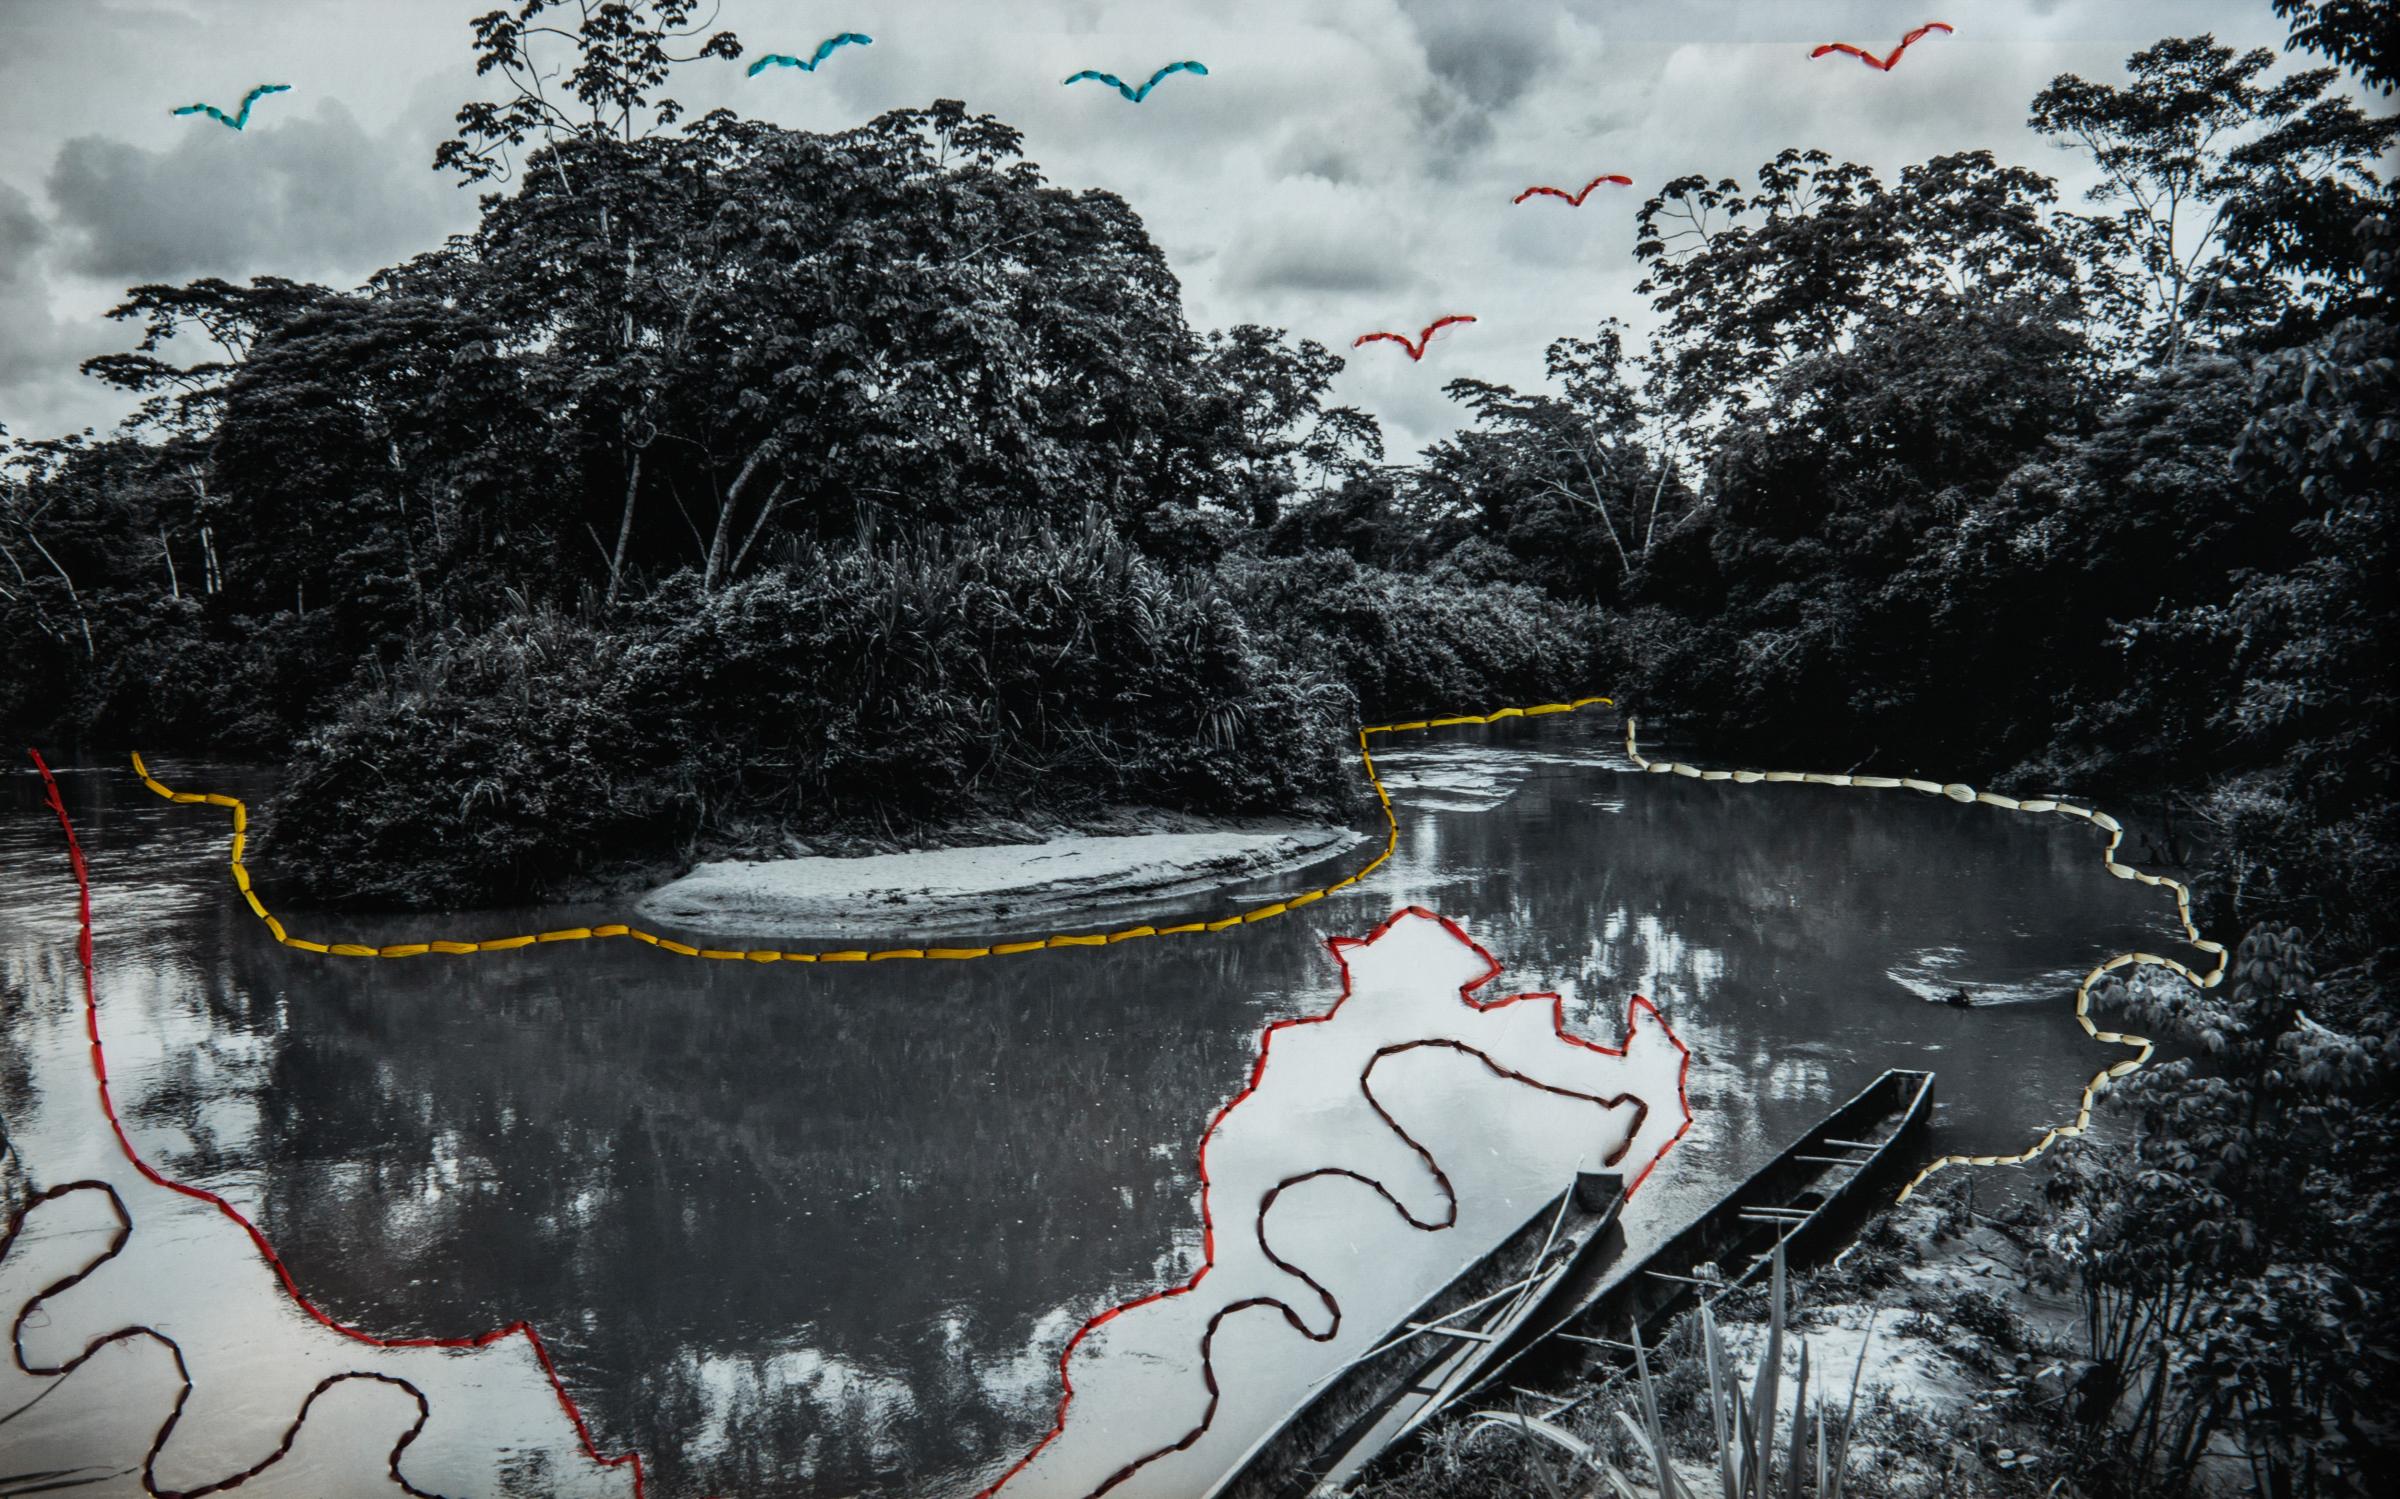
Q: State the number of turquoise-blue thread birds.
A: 3